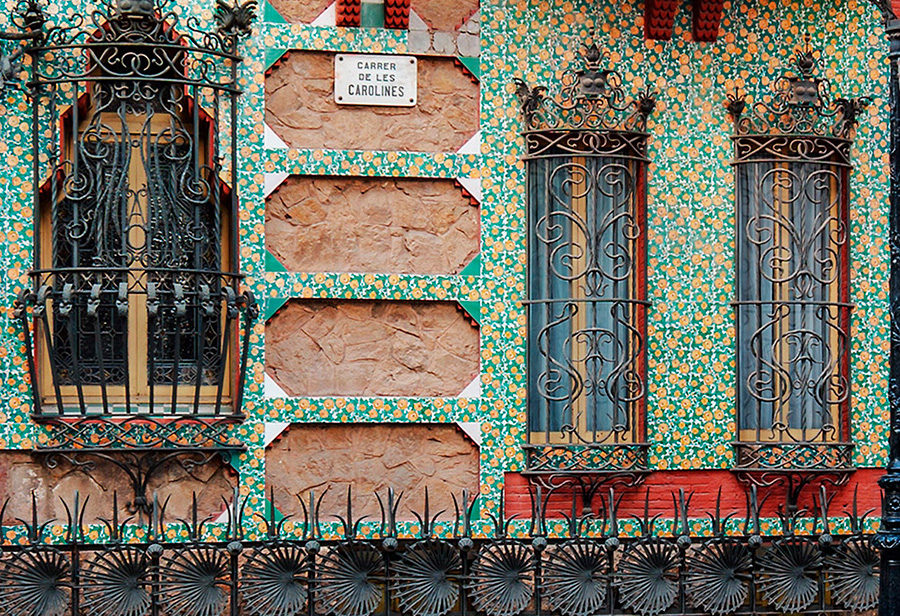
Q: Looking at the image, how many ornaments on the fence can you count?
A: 12